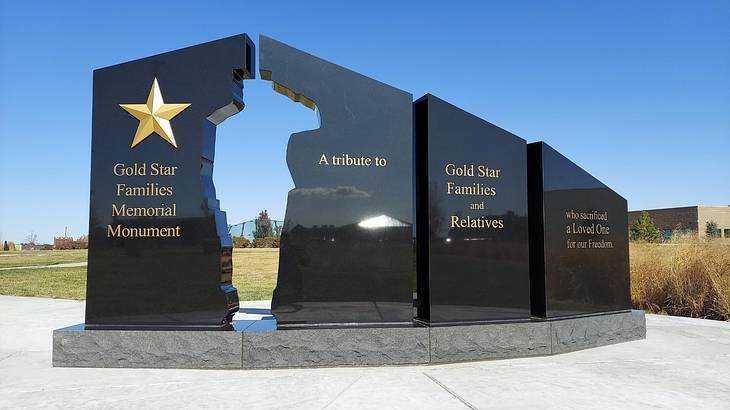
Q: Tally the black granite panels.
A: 4